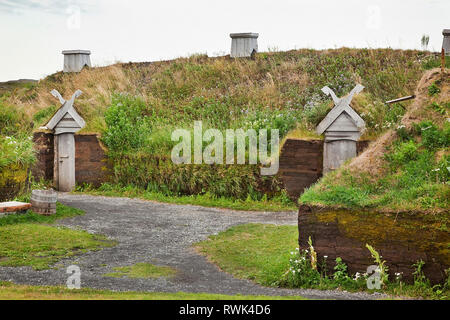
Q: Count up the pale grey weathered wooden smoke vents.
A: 3